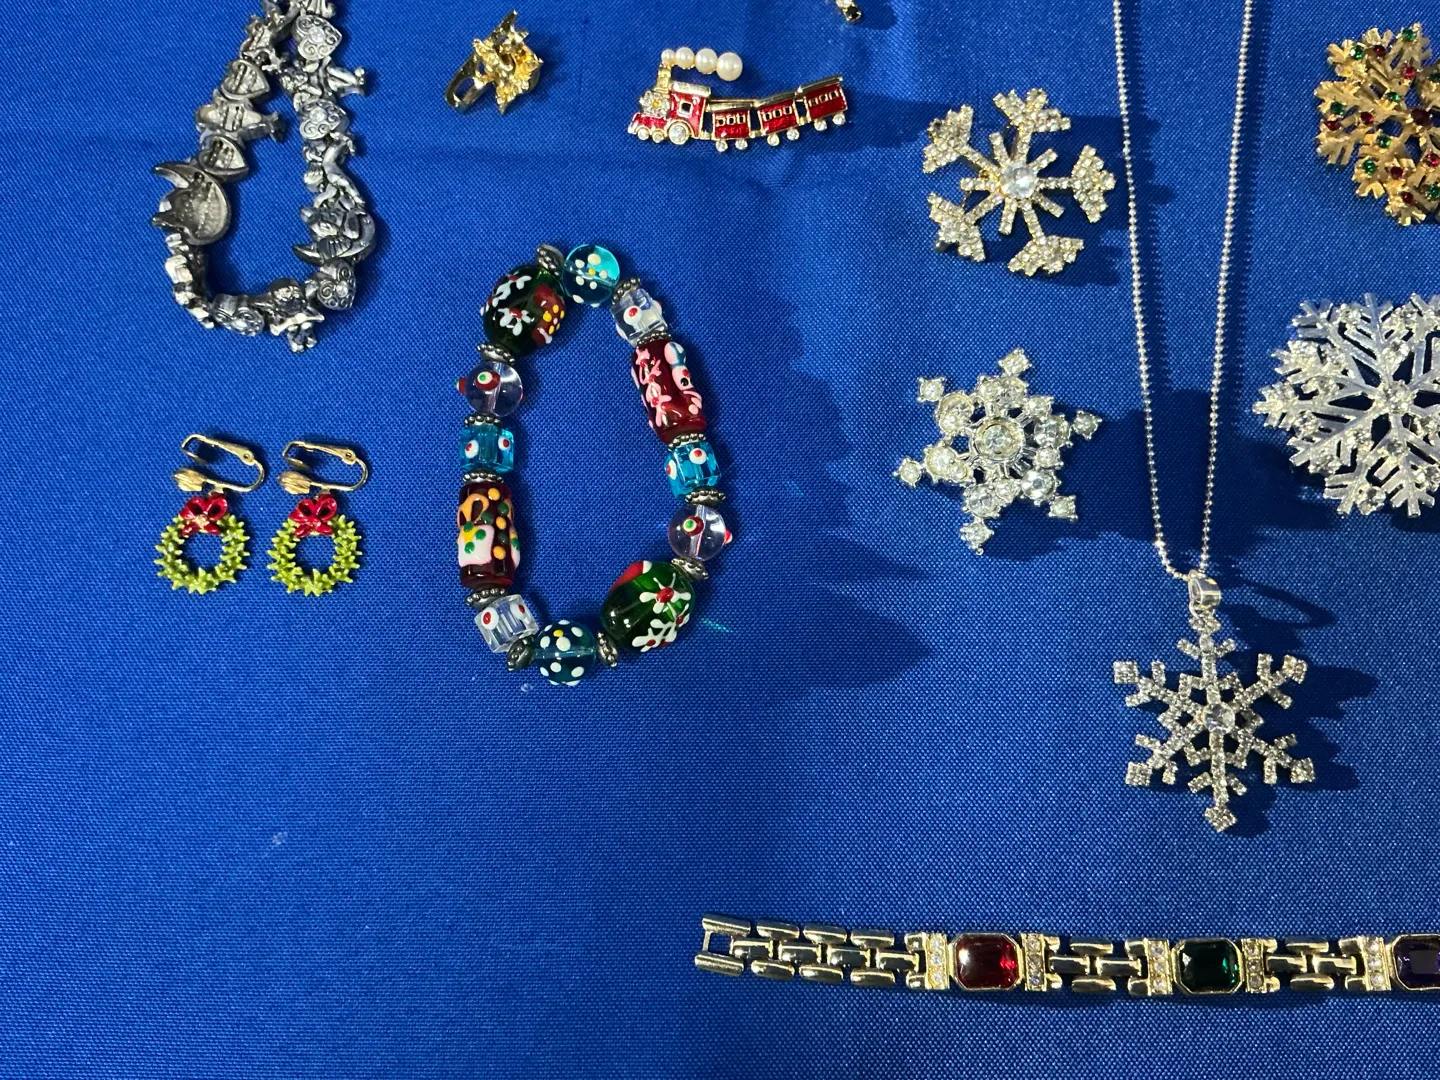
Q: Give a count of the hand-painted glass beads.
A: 12